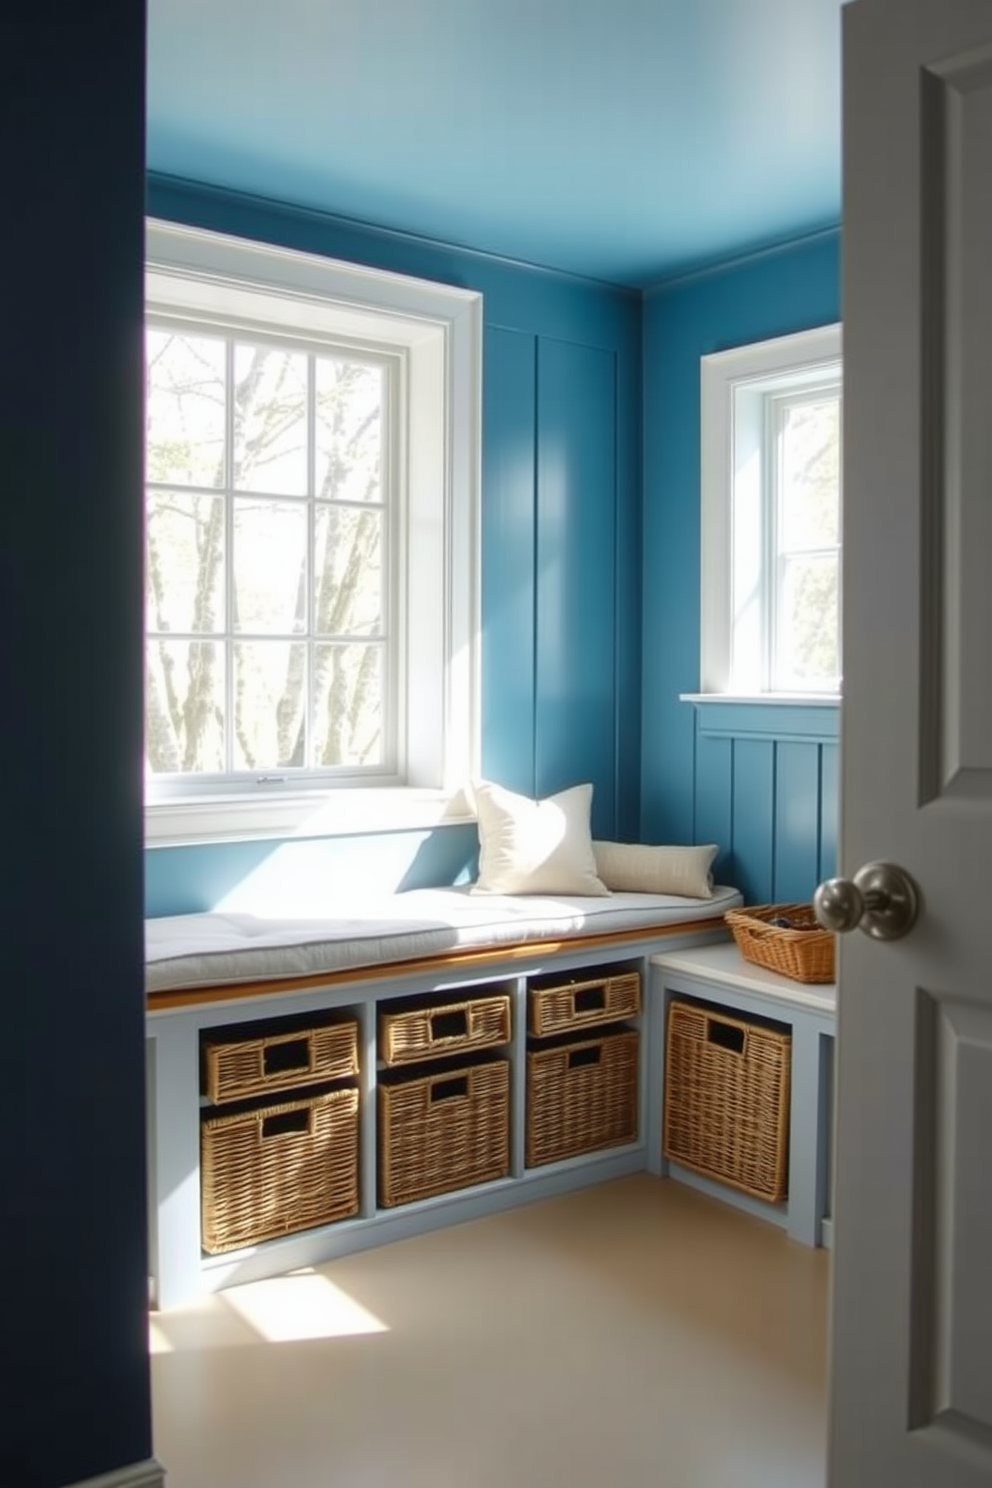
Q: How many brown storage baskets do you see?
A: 8